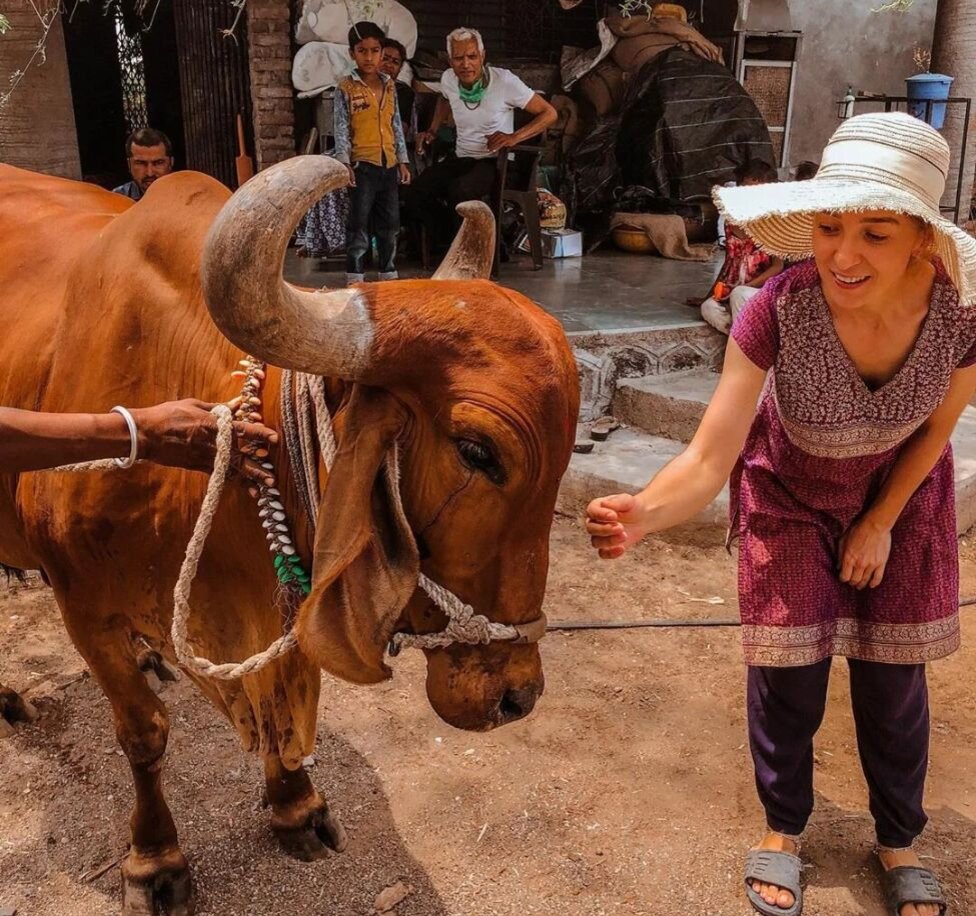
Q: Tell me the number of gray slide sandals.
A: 2